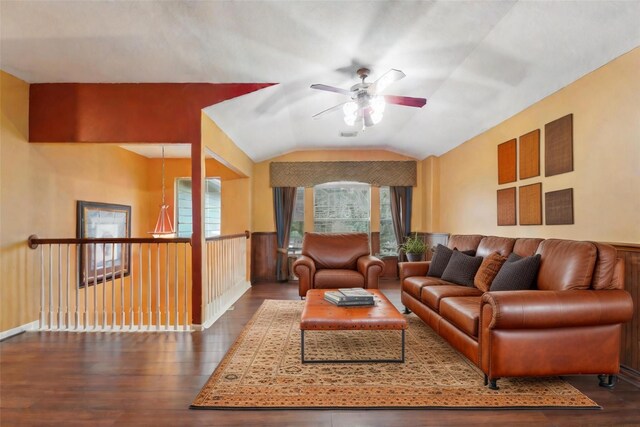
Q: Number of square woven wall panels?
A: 6